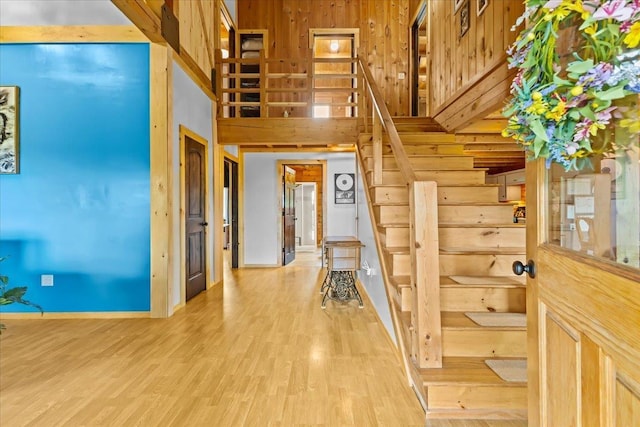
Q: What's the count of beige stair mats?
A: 3